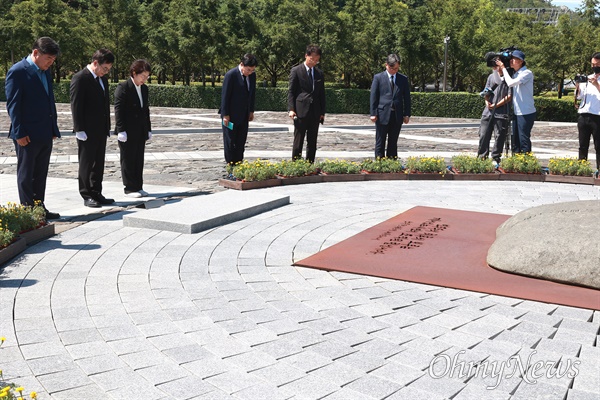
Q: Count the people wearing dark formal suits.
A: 6